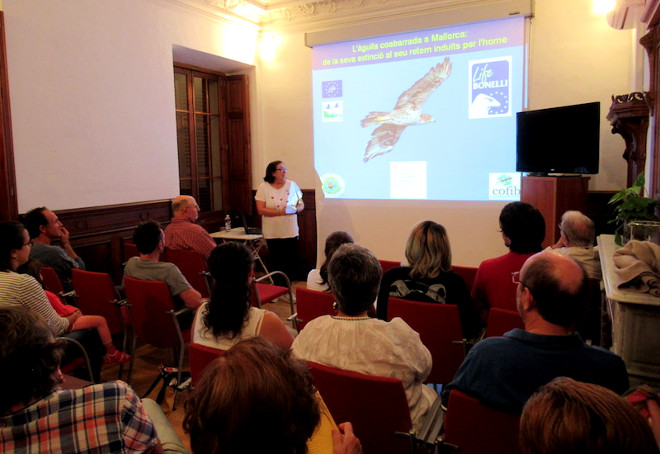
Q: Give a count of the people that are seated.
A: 15